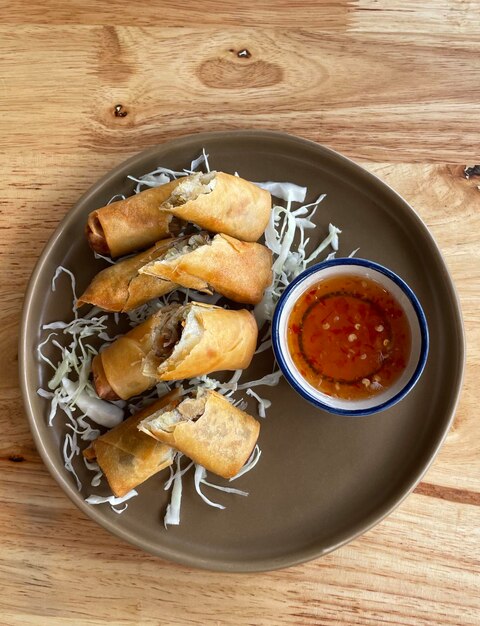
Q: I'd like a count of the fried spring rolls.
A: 4